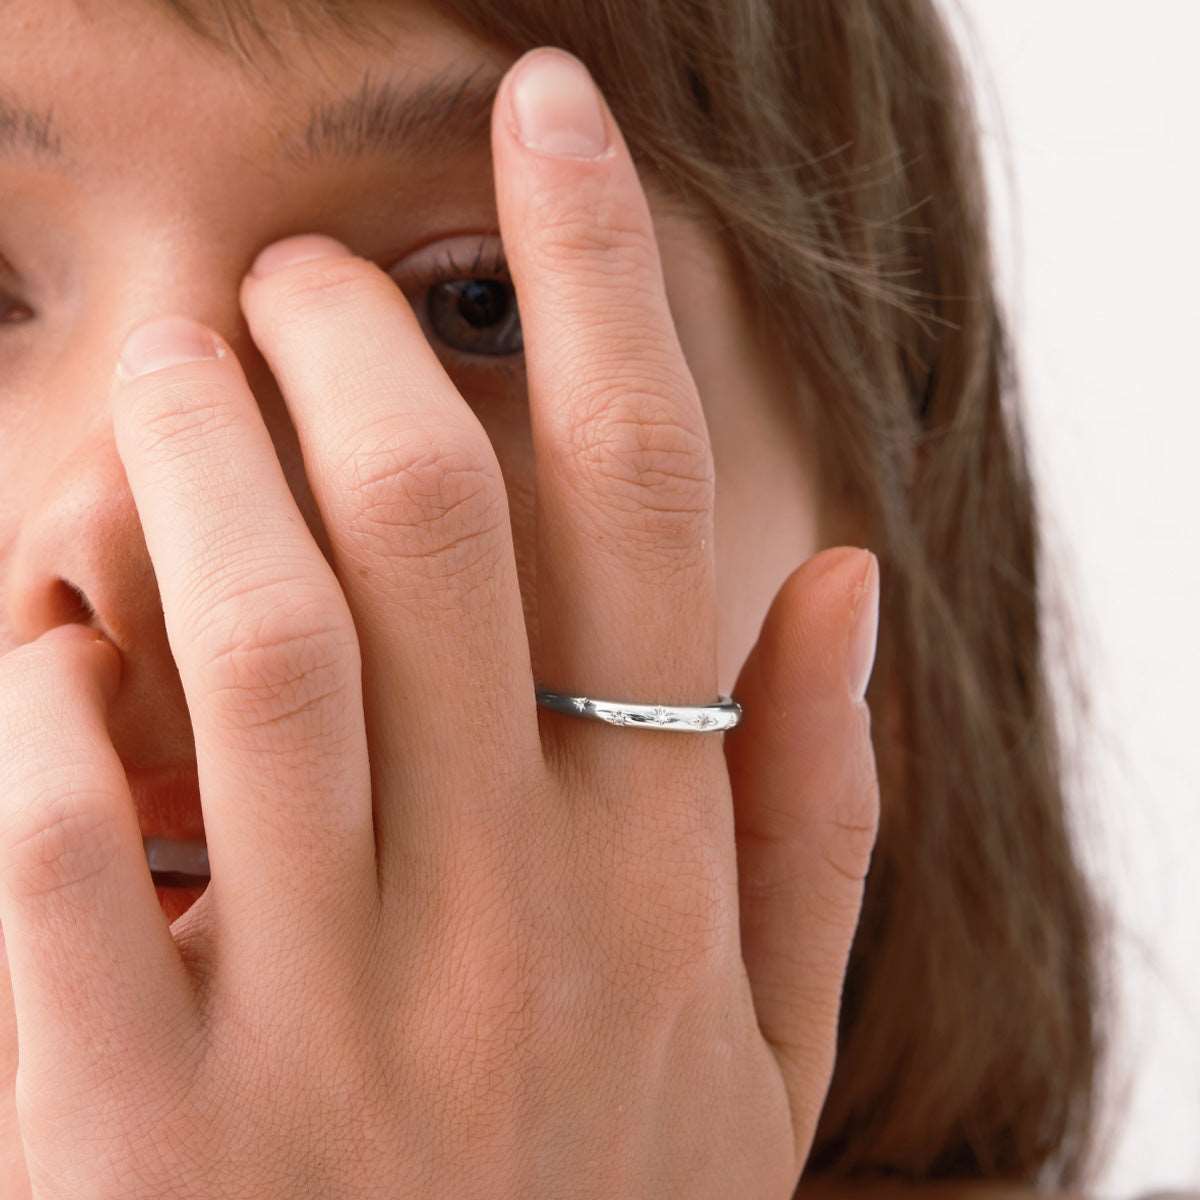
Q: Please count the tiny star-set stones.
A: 5